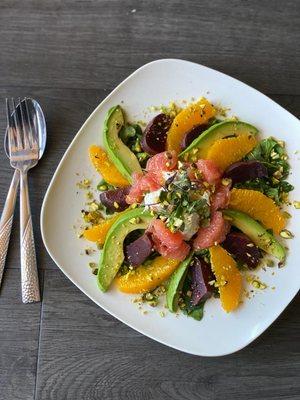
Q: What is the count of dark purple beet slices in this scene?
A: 7